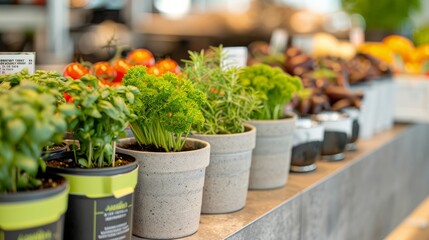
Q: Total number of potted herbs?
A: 5